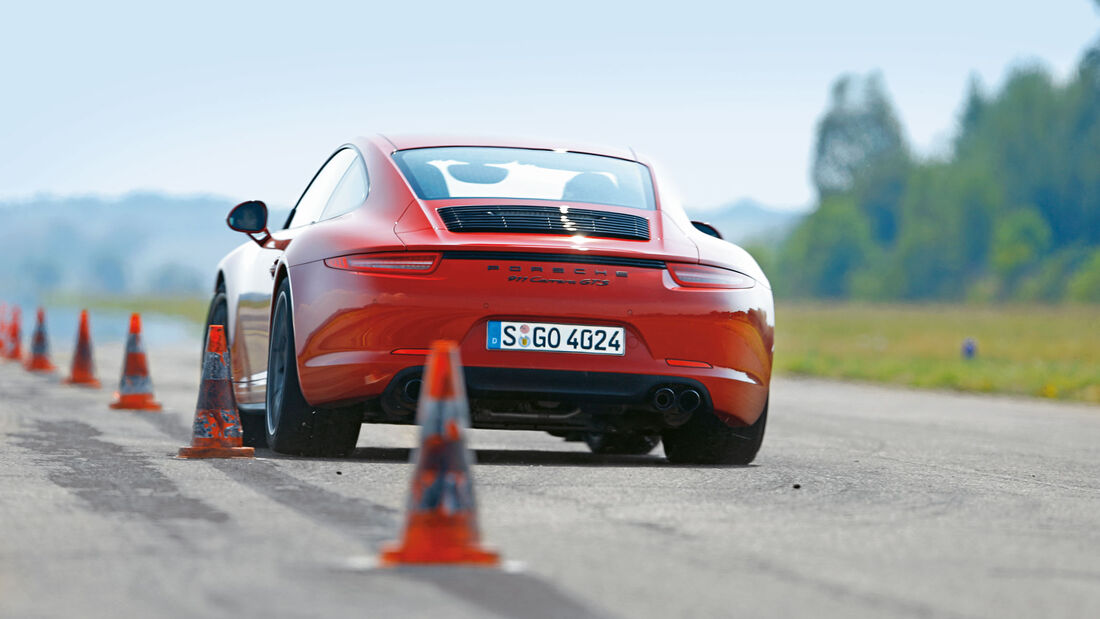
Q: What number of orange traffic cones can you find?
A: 7